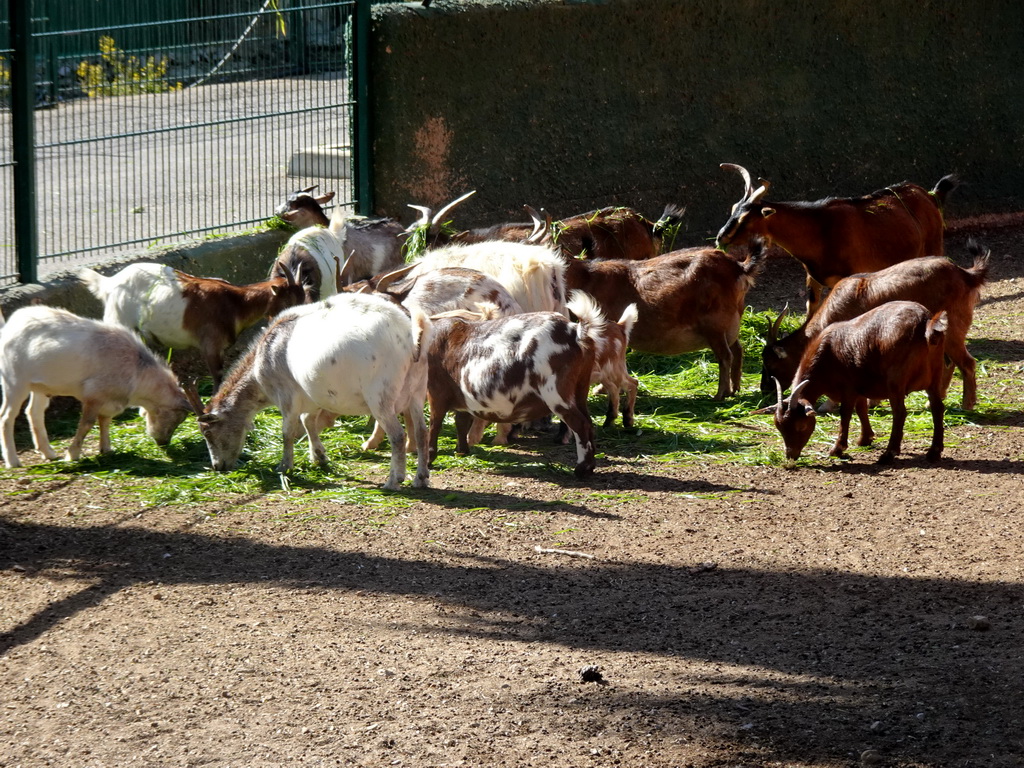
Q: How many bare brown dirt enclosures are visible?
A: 1